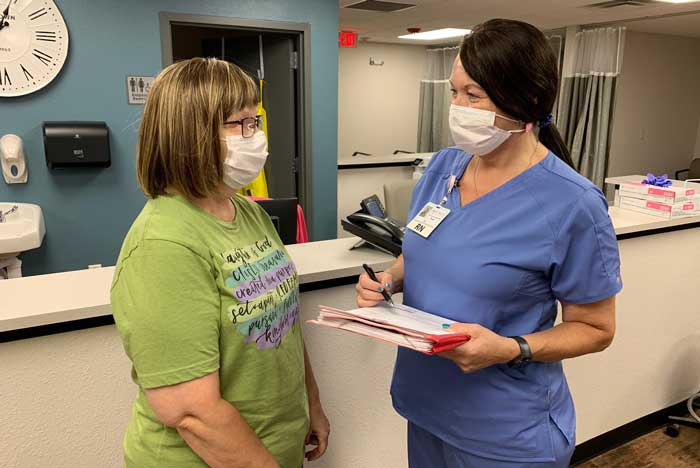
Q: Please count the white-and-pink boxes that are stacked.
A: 2